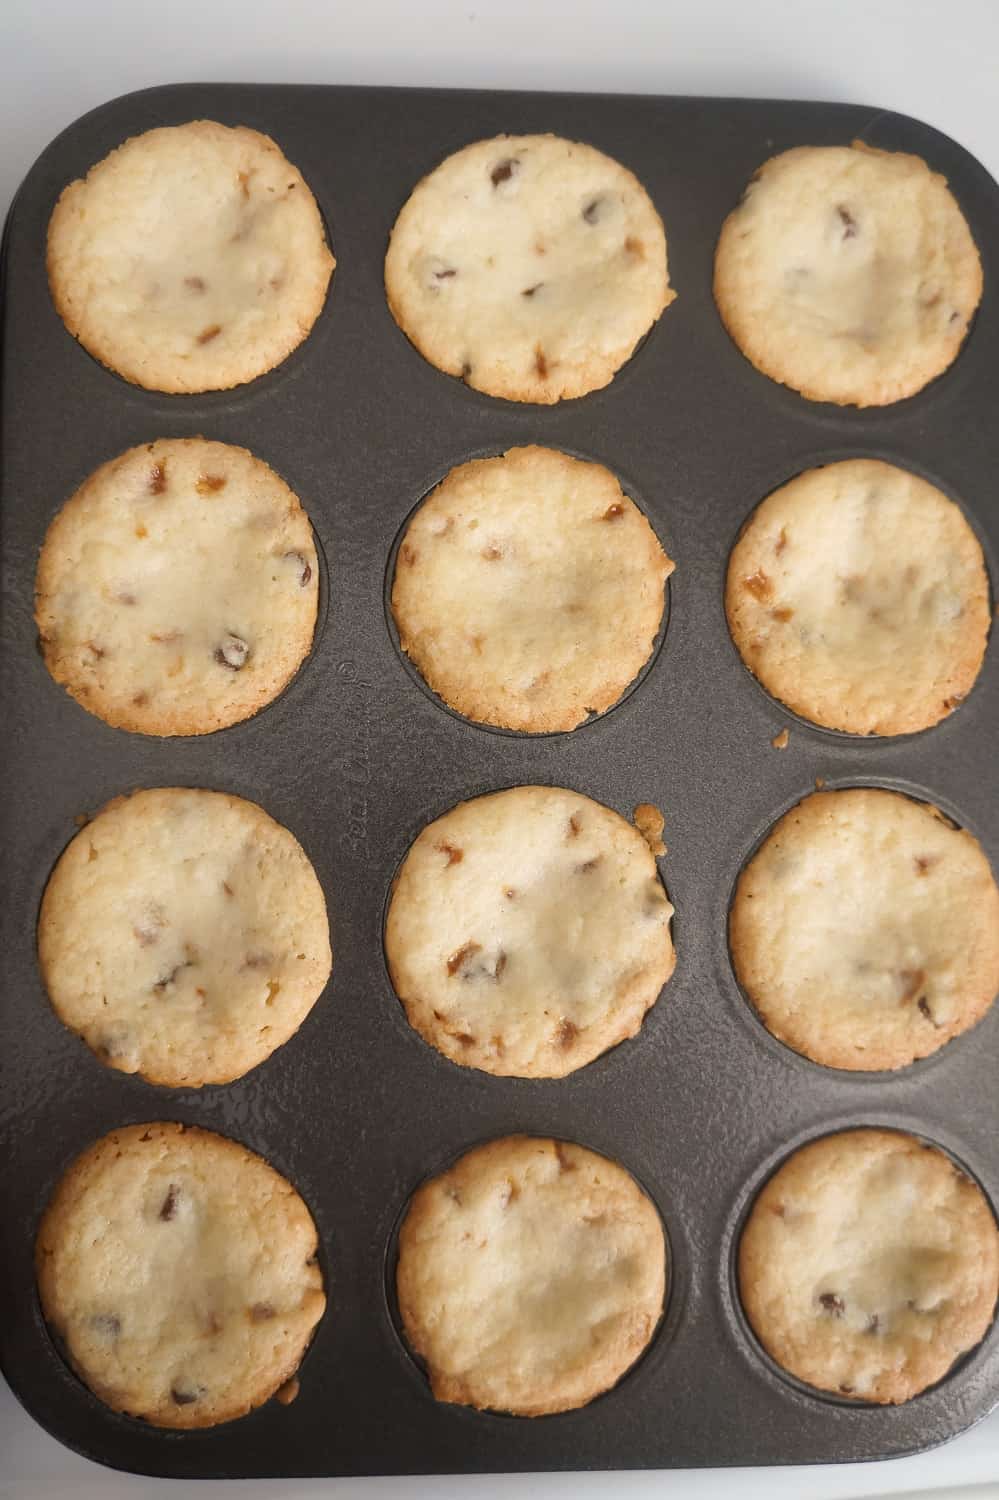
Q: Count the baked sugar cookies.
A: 12